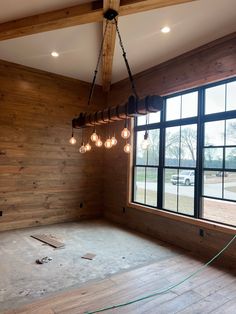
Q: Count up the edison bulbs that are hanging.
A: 10